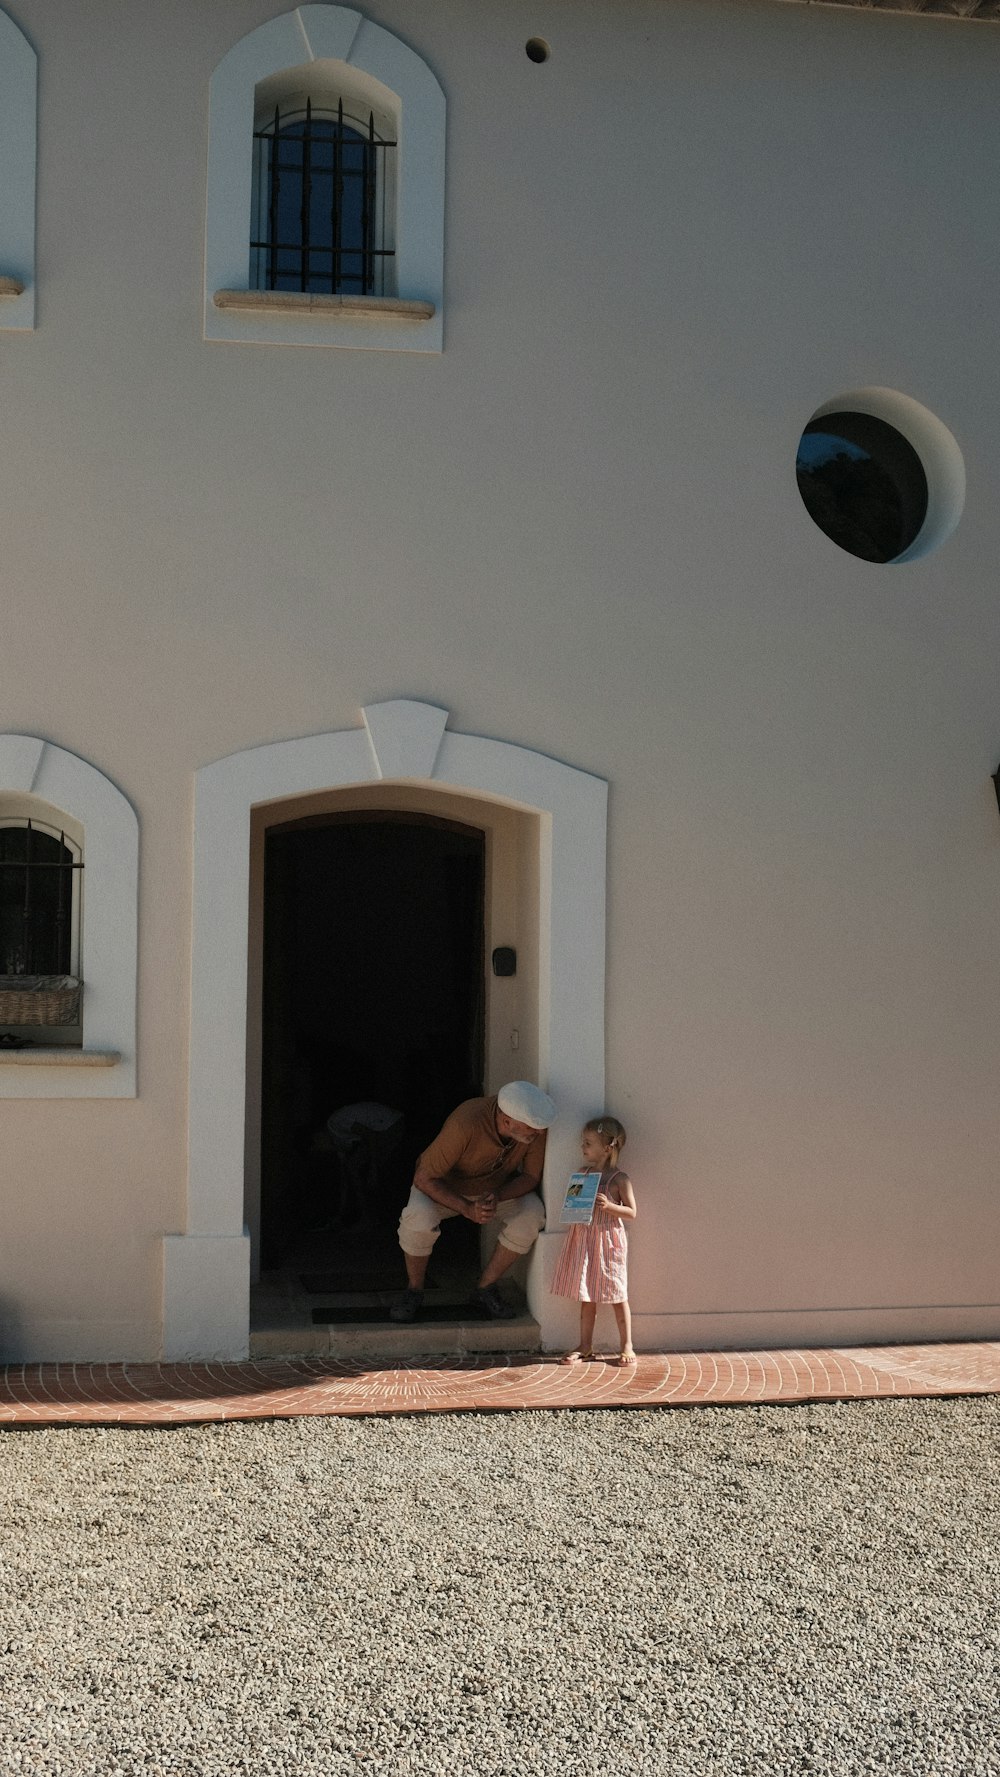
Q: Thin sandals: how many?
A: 2